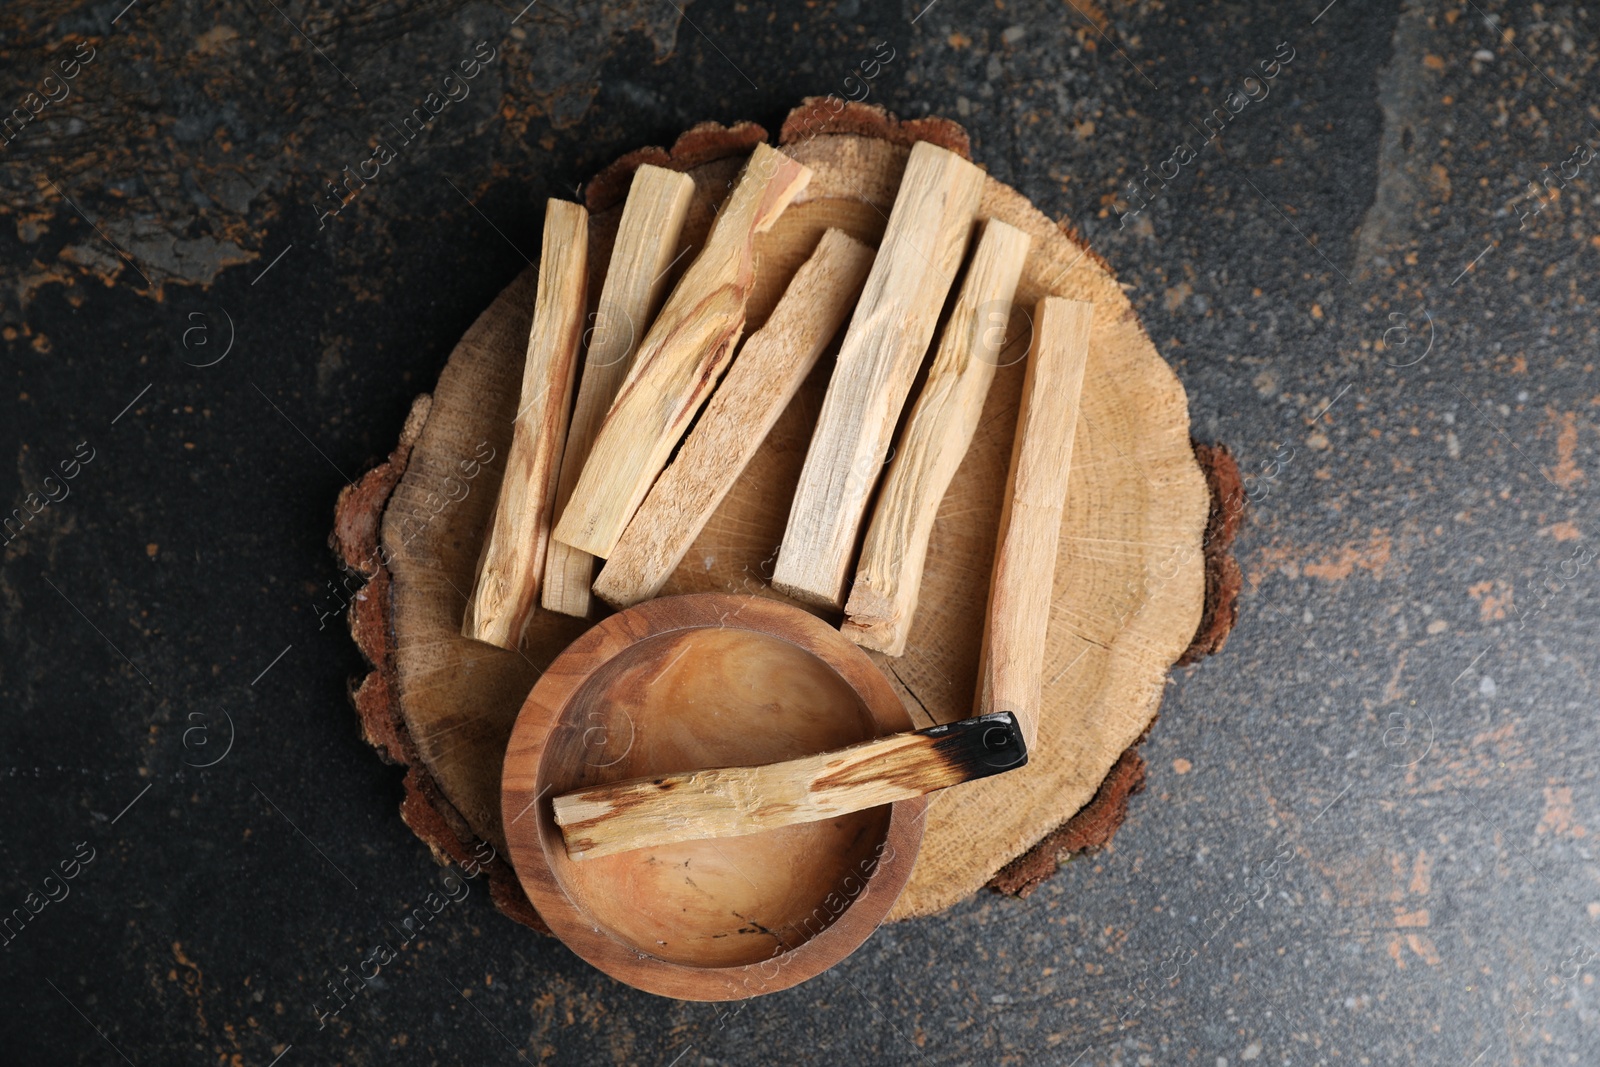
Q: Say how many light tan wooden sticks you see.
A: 8